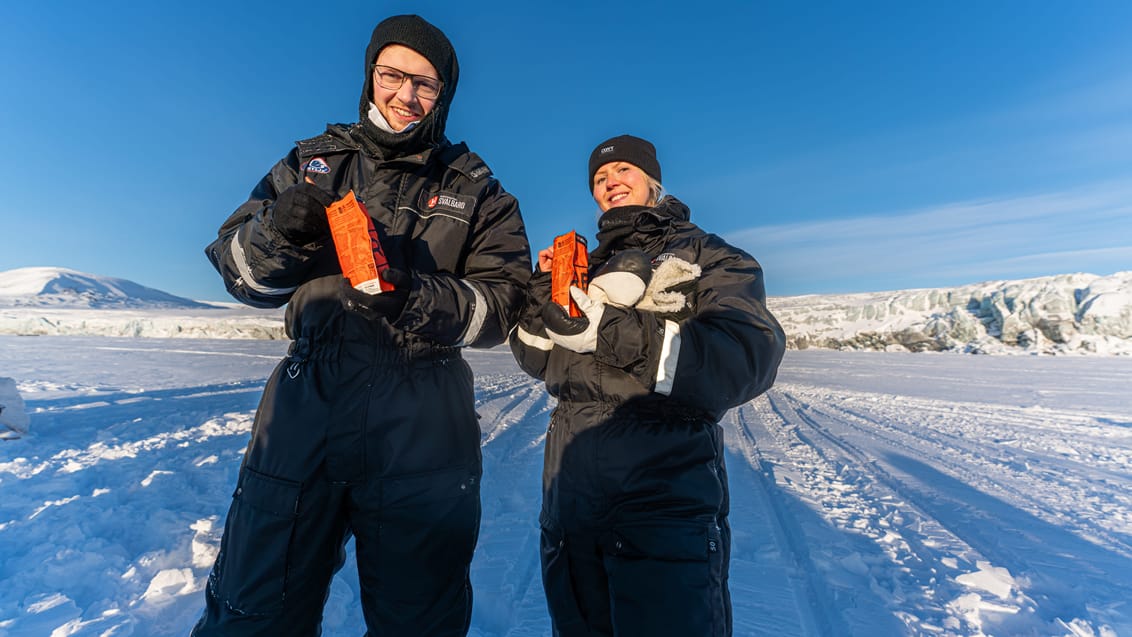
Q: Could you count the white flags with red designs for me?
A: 0